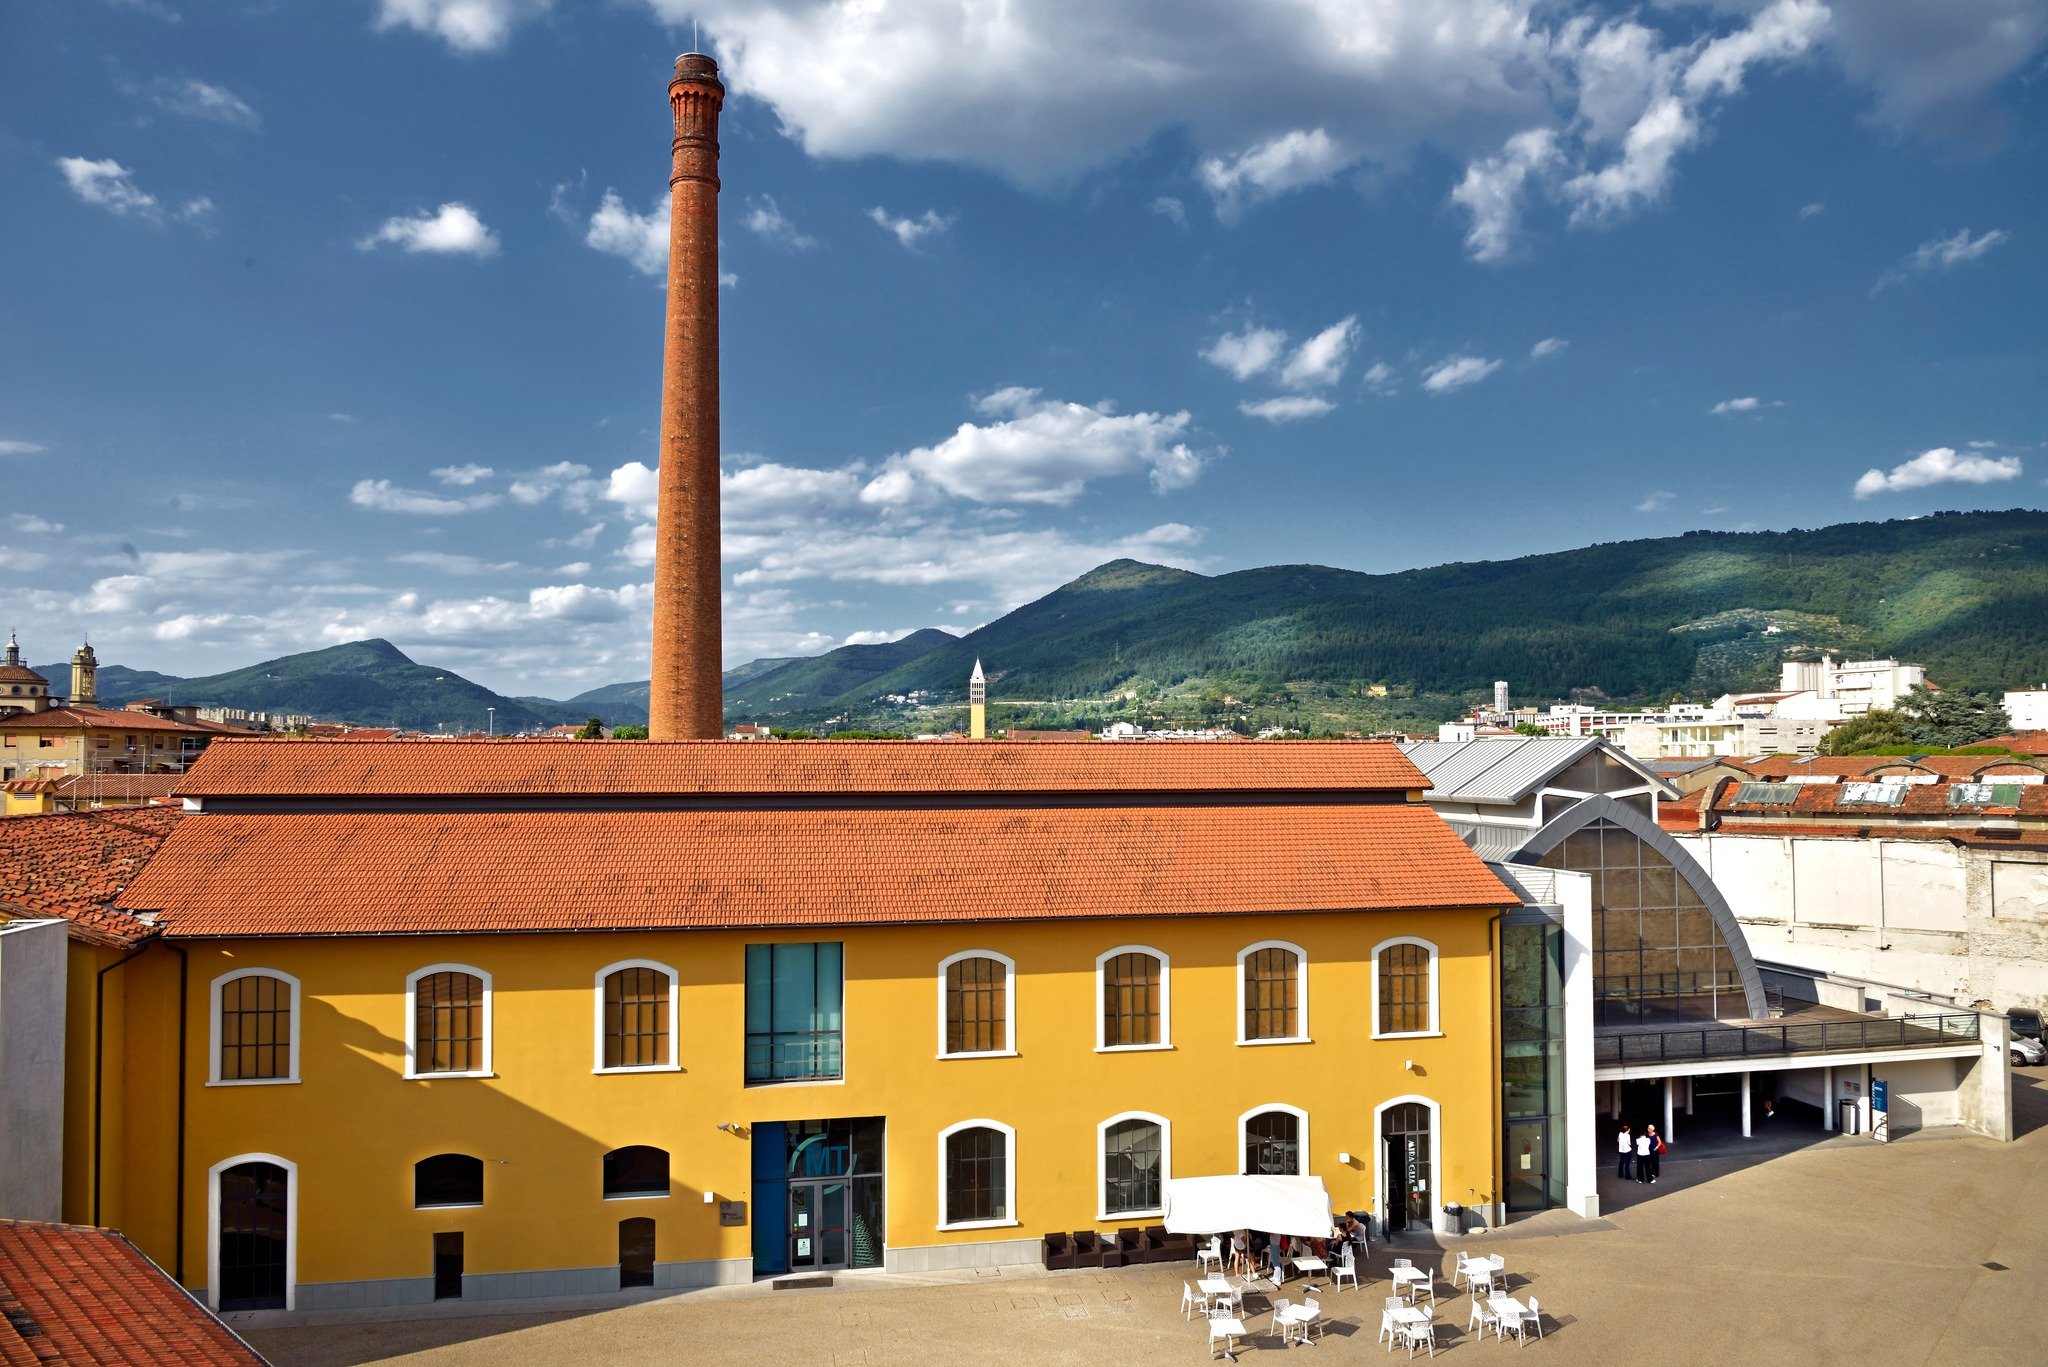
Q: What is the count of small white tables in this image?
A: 8